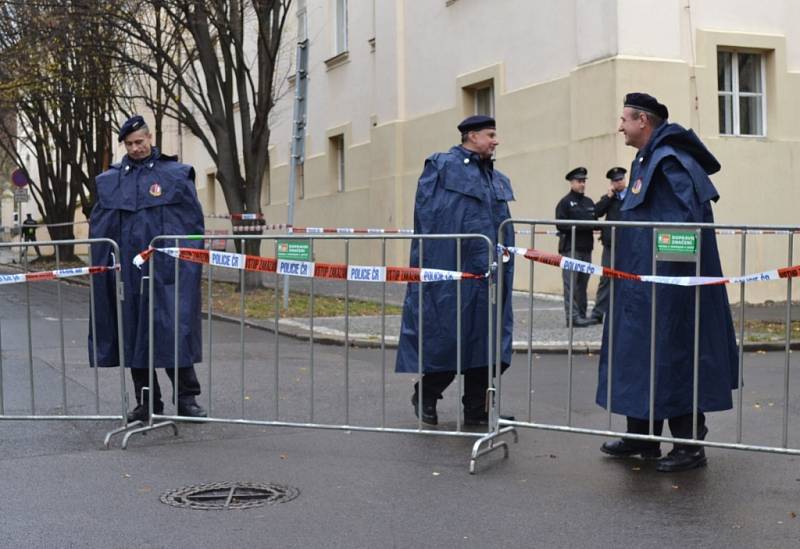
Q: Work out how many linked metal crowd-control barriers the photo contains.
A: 3